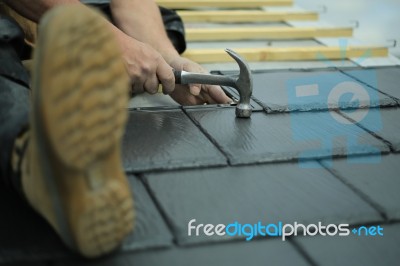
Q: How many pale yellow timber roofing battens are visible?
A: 4